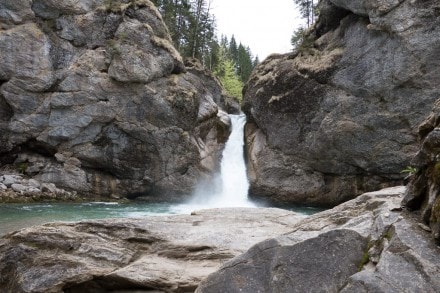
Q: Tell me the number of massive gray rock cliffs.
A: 2